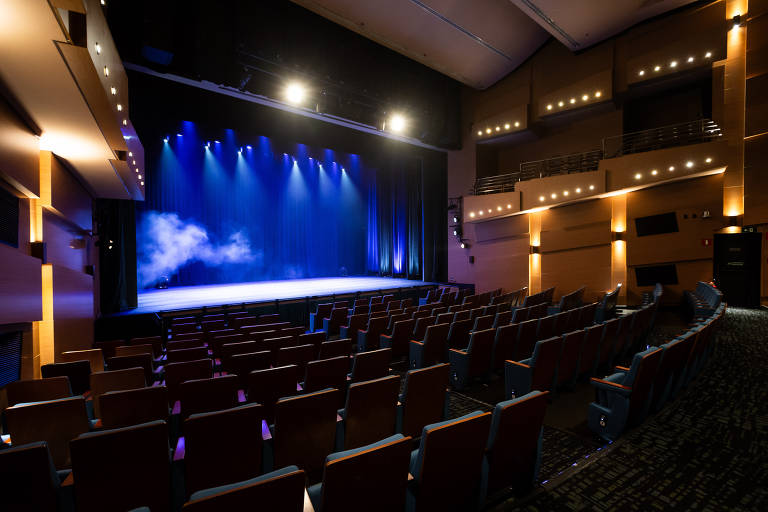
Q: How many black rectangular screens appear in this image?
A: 2